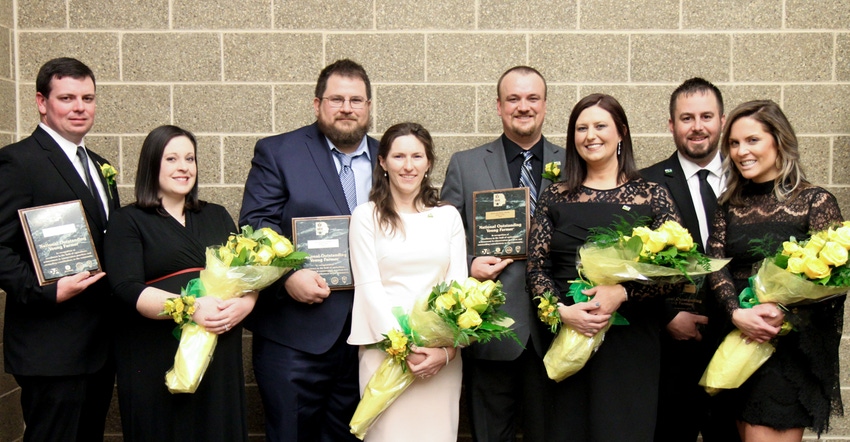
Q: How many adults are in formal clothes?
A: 8